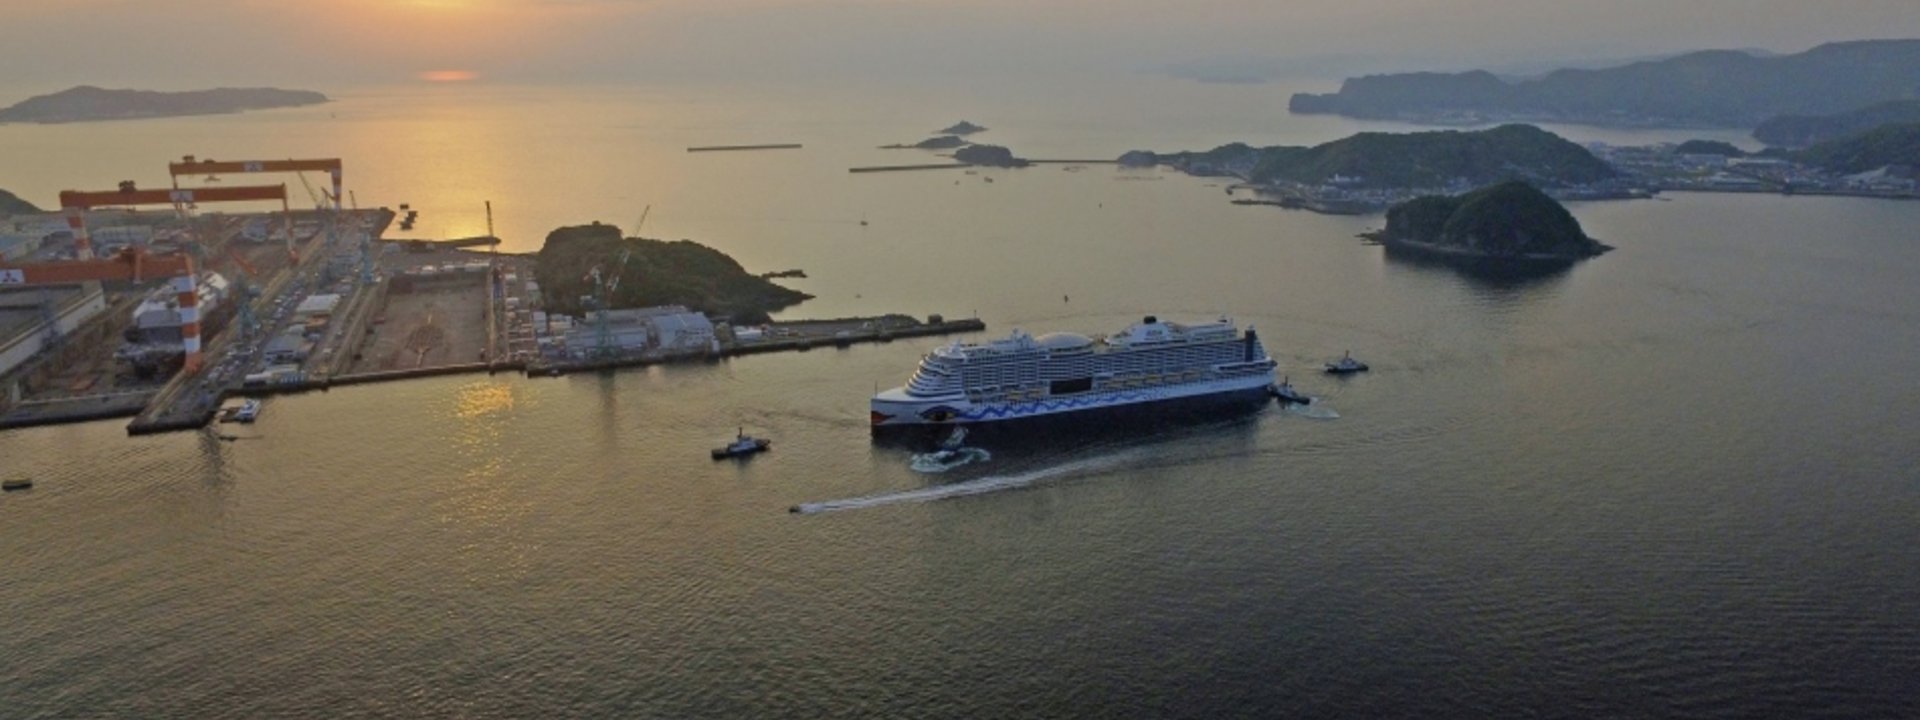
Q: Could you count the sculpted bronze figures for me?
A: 0